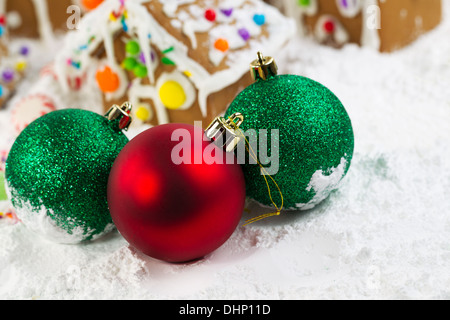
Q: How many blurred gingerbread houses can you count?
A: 3